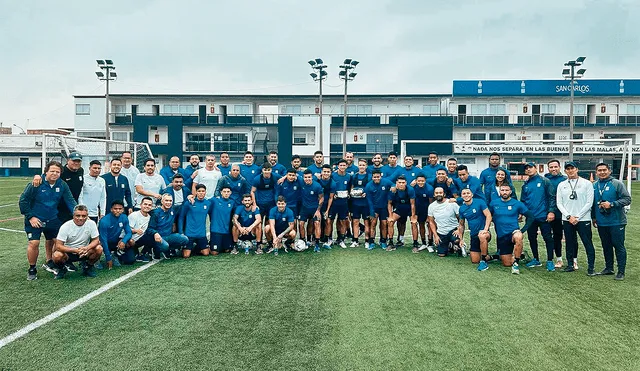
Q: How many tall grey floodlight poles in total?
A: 4